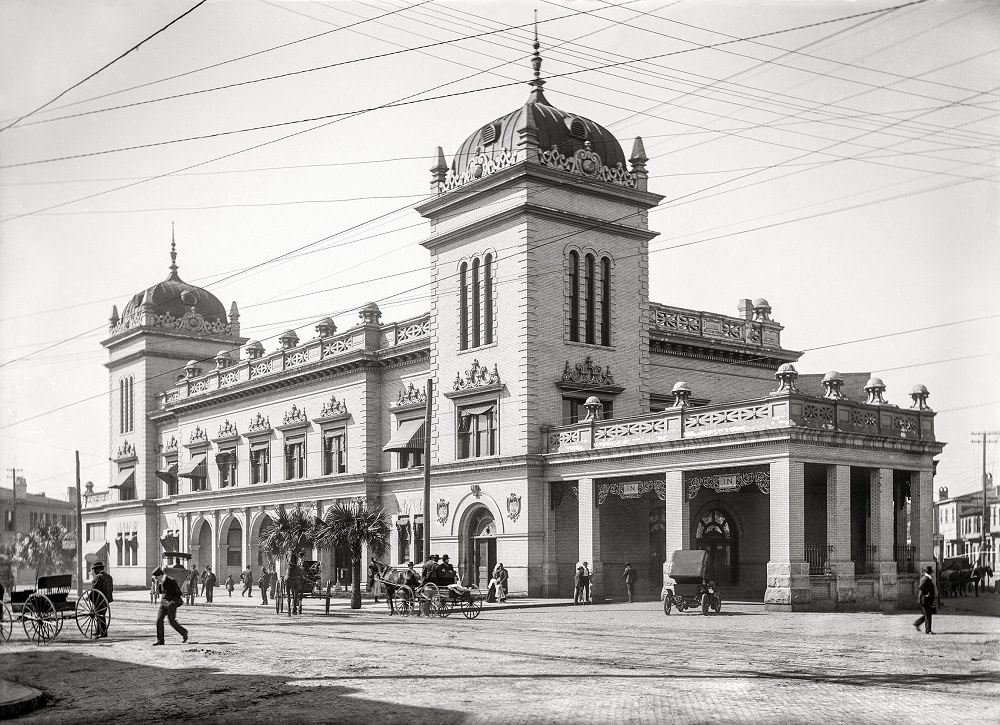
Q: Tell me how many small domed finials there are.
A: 14